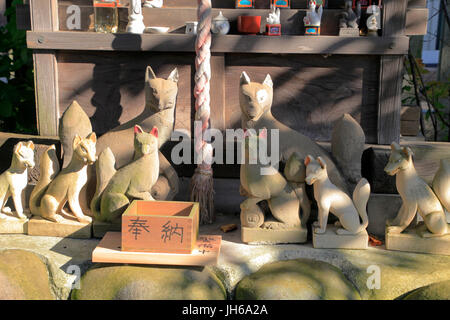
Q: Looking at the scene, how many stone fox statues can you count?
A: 8